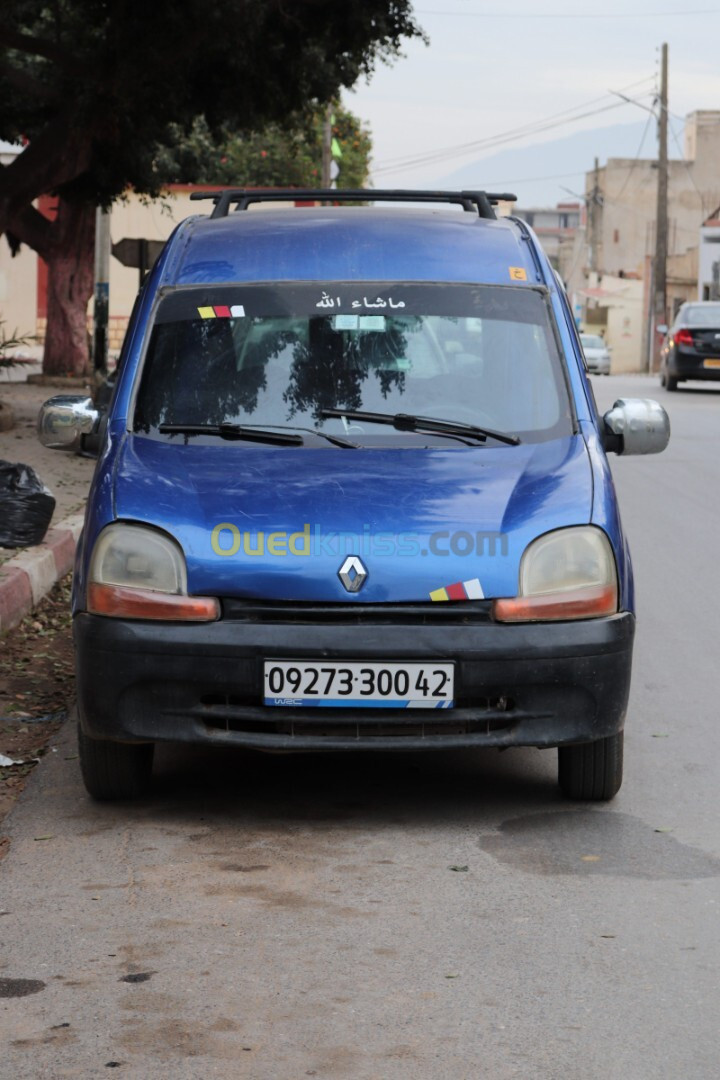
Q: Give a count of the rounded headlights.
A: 2